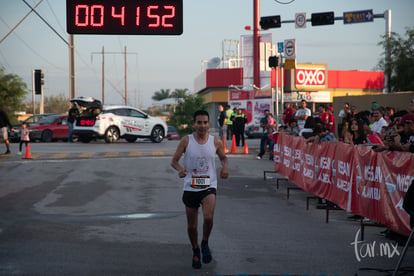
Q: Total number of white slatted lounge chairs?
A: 0